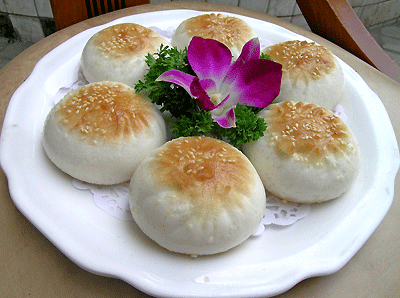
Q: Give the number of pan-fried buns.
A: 6